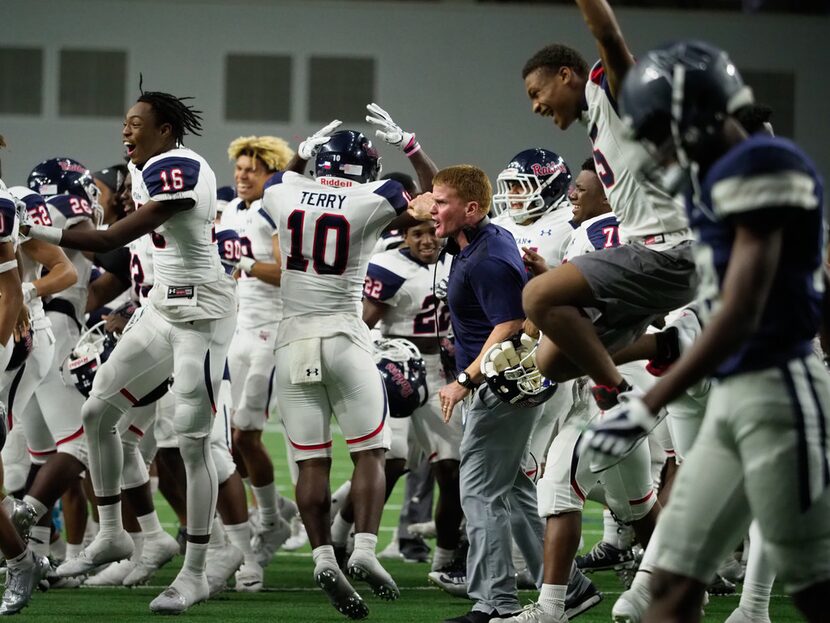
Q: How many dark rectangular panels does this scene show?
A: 5